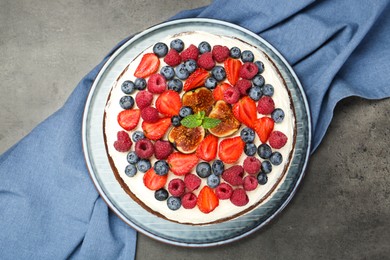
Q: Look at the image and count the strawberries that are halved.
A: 14